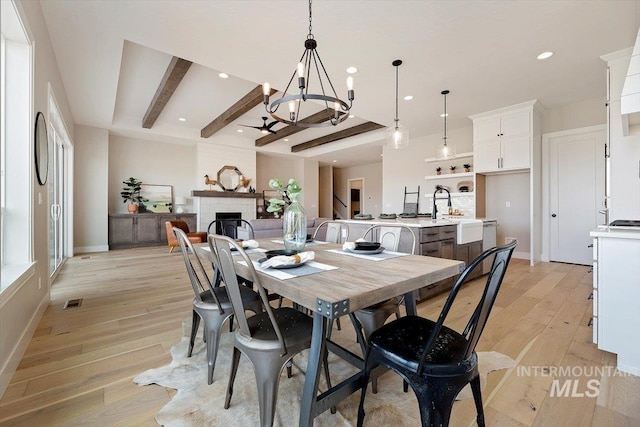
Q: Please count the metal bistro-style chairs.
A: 6